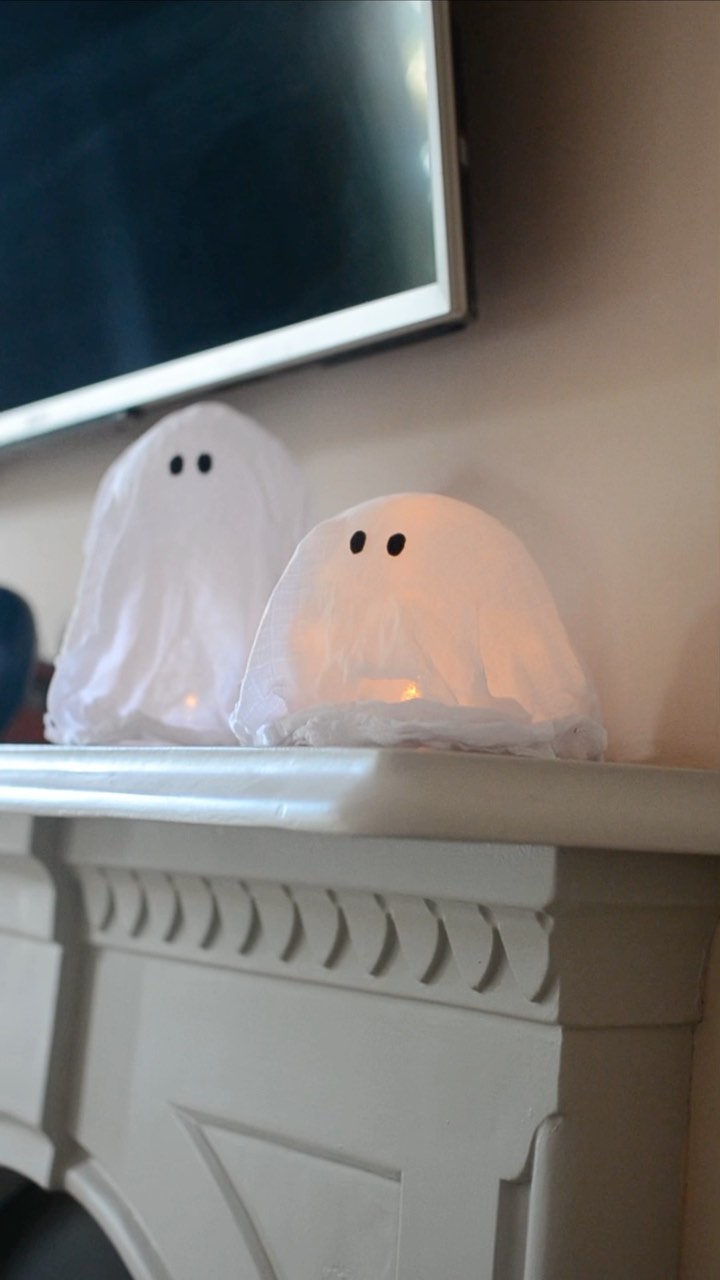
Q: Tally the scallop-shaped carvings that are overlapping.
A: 11